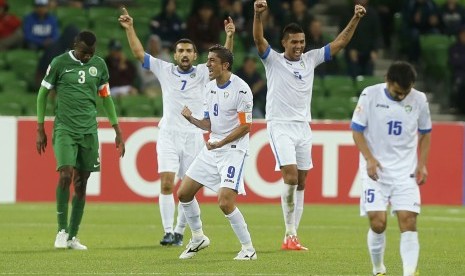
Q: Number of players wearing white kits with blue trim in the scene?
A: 4